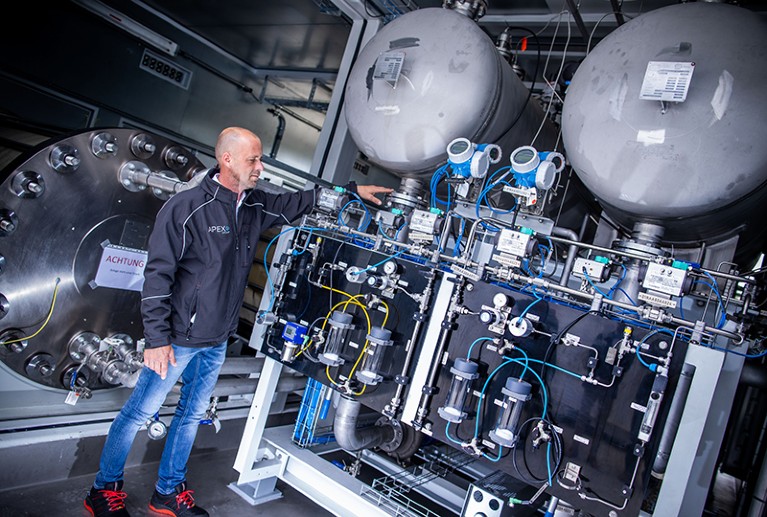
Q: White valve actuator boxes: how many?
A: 6